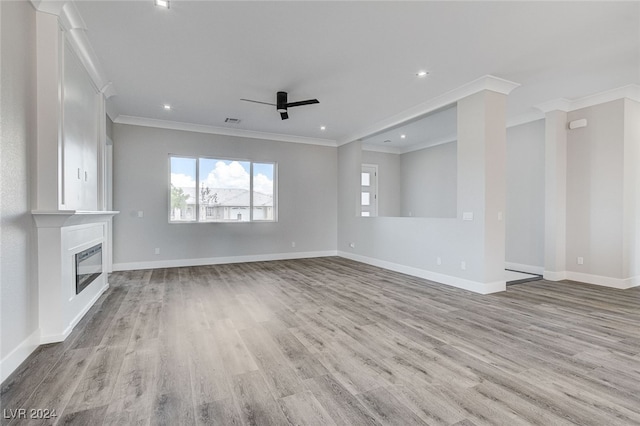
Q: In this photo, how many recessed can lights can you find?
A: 5